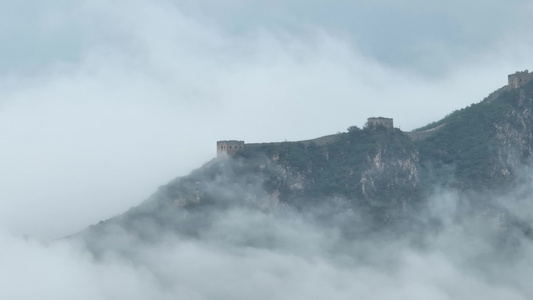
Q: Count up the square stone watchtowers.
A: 3